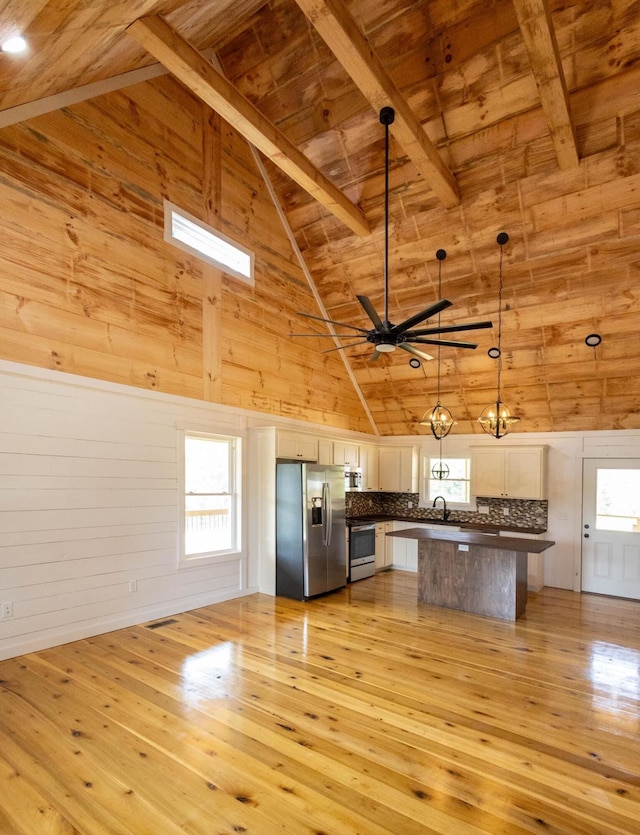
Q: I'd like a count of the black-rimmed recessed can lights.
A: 3